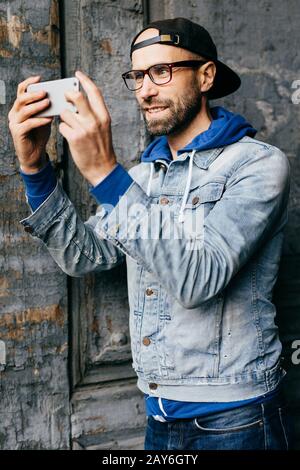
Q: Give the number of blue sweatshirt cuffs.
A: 2